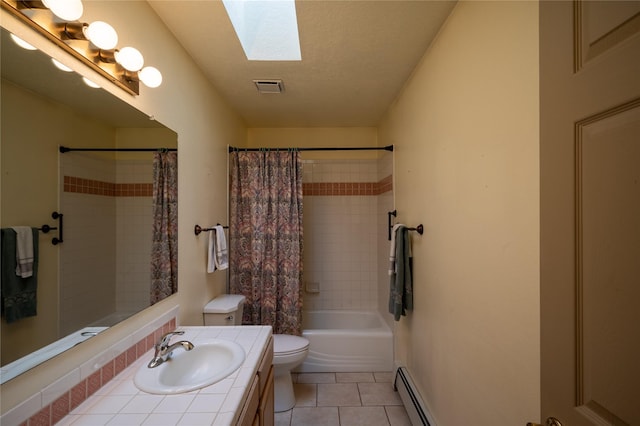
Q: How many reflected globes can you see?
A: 3